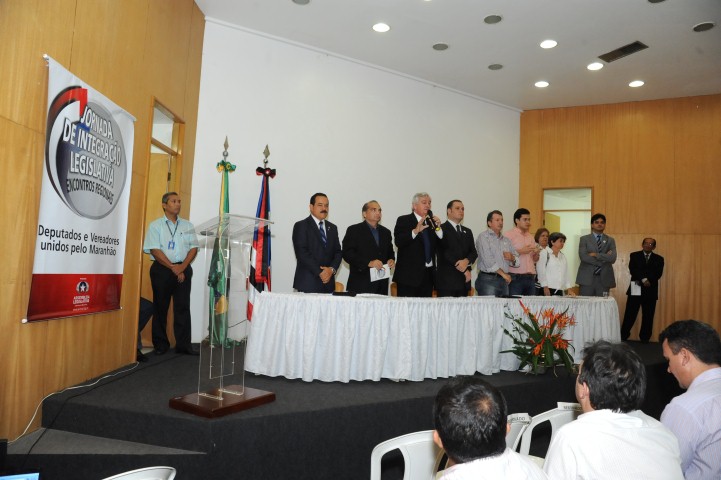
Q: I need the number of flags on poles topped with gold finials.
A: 2